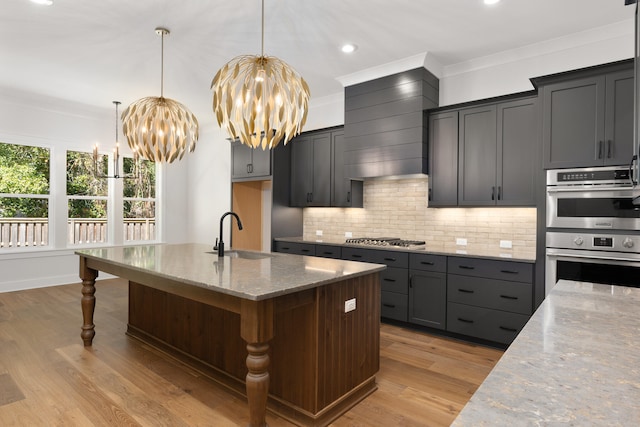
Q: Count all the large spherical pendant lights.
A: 2